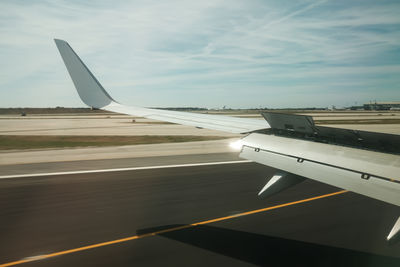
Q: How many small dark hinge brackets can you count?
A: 3